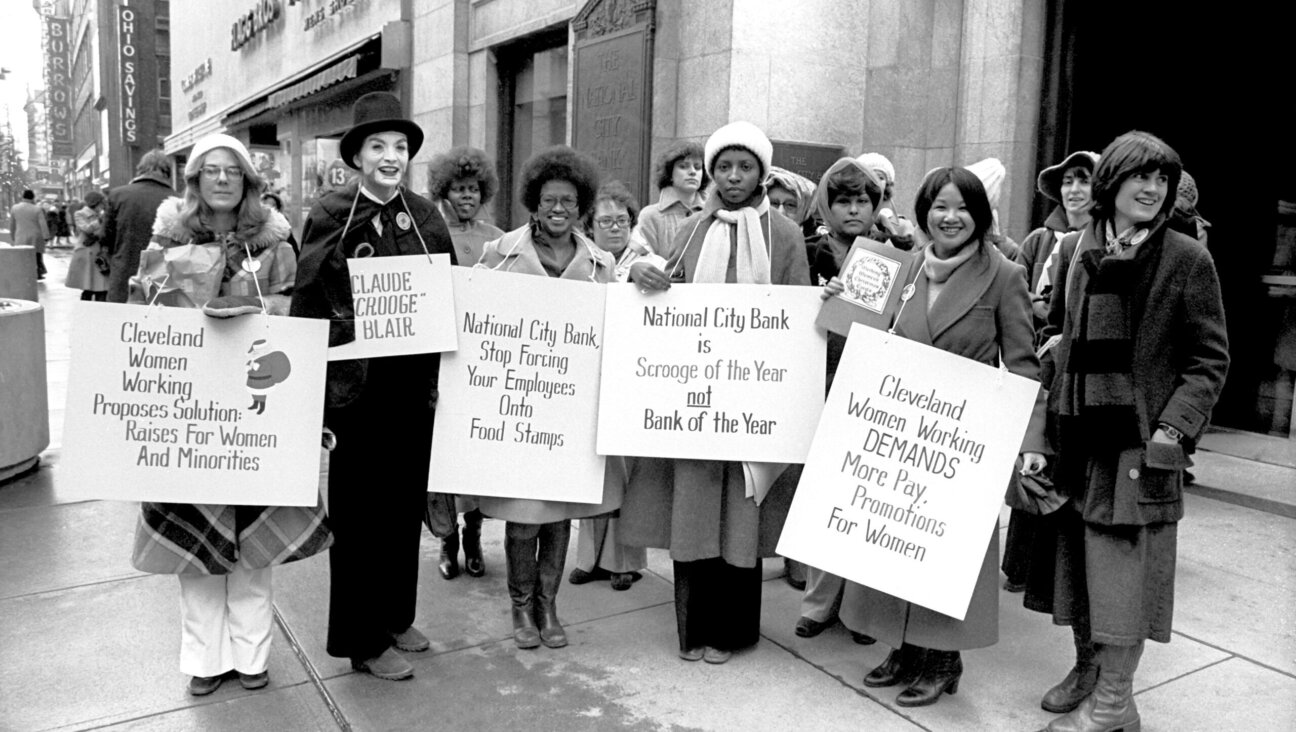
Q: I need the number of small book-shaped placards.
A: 1